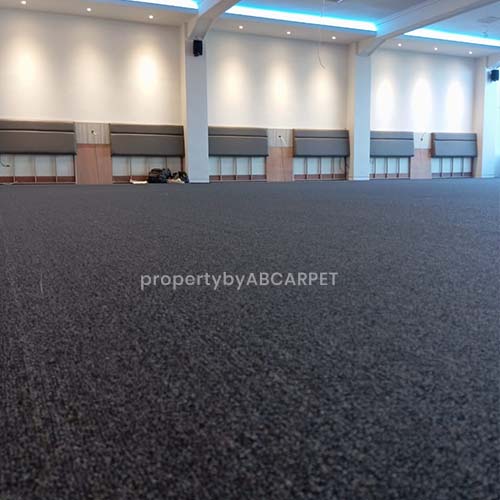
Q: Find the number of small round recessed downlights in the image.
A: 9